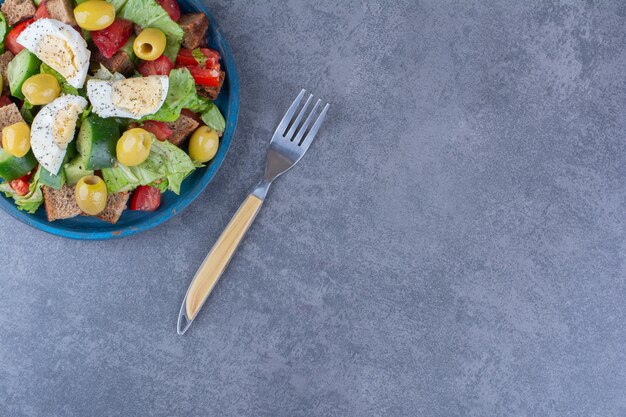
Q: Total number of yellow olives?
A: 7